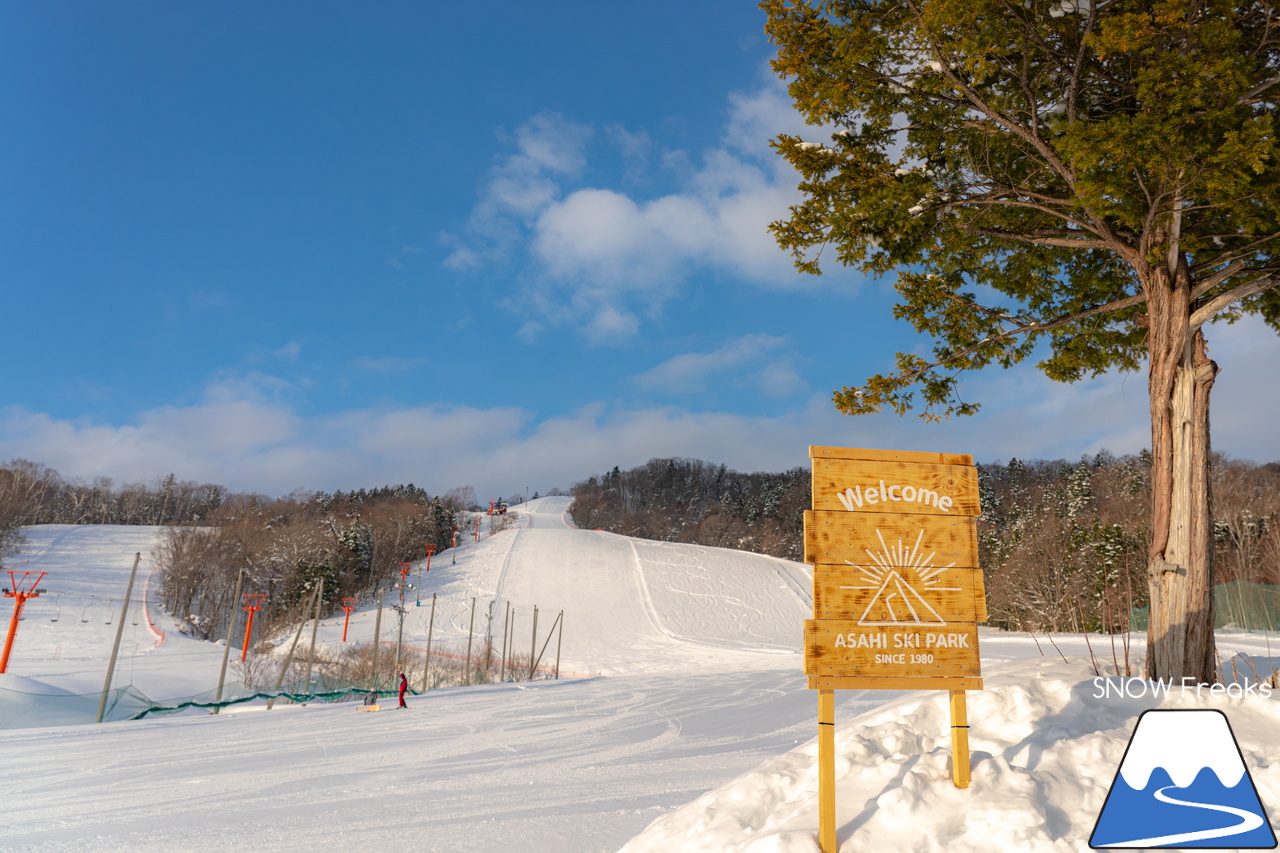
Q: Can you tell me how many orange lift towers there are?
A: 8